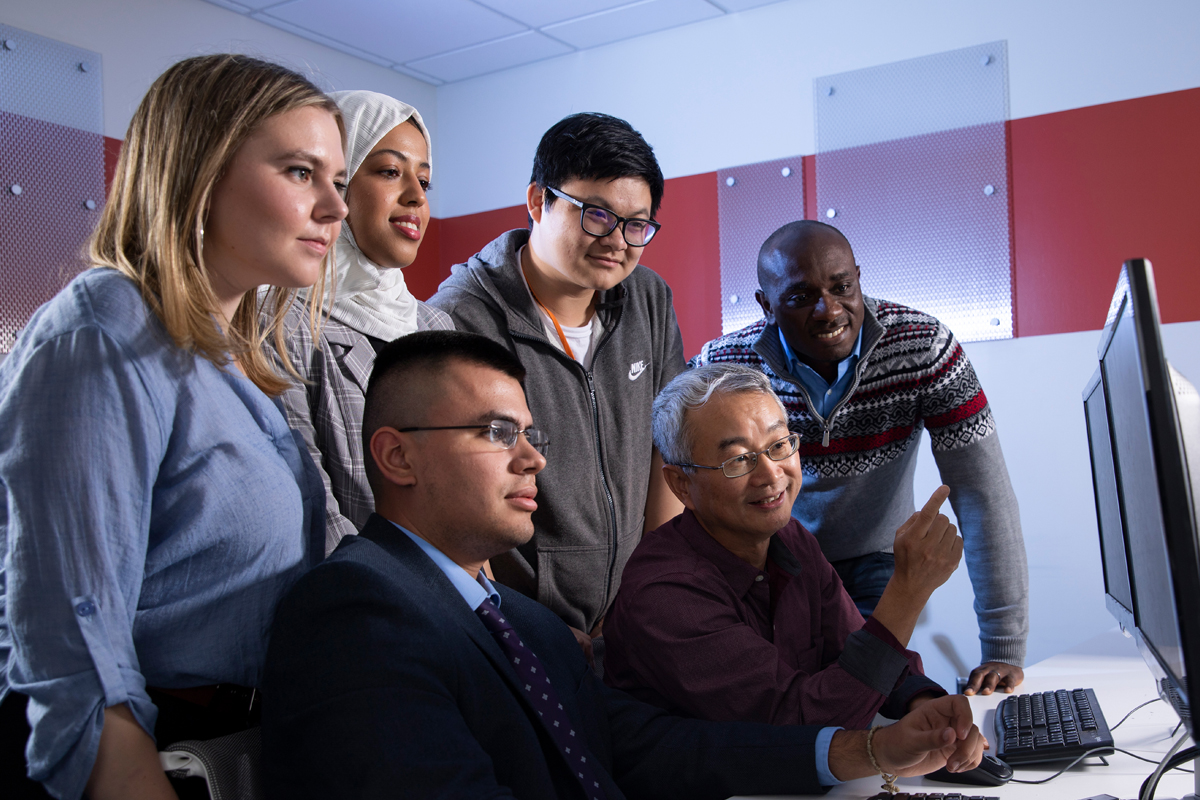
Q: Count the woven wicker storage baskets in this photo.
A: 0